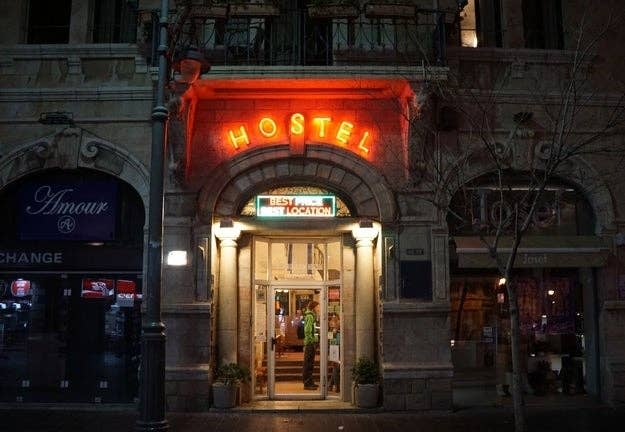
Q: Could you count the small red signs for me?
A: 3